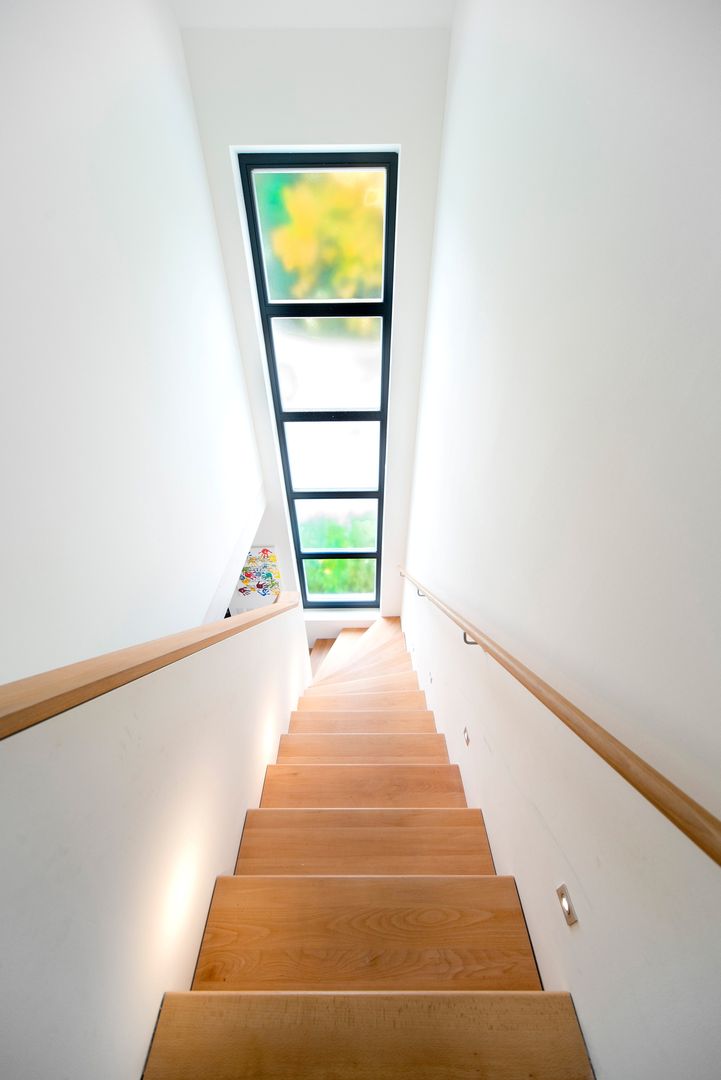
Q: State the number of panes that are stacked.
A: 5